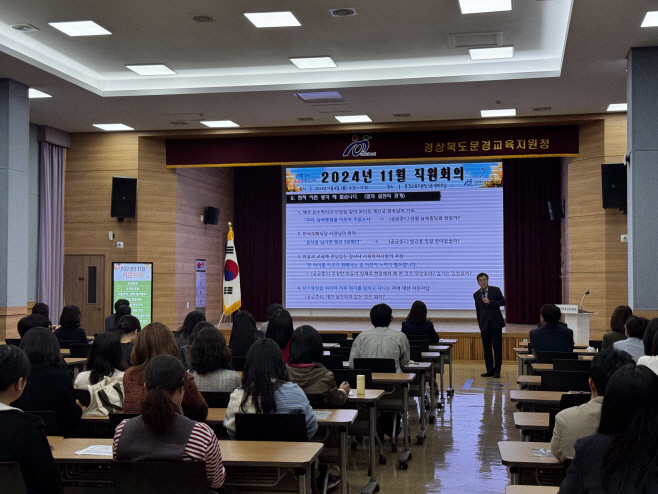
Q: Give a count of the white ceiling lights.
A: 13